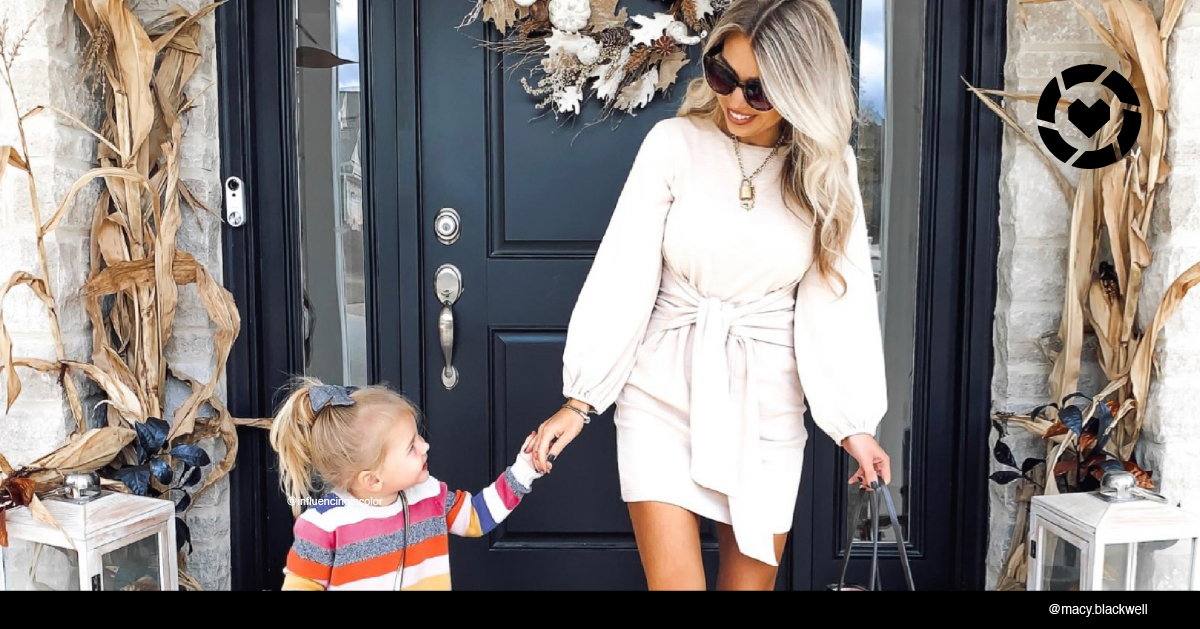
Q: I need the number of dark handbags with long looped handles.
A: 1